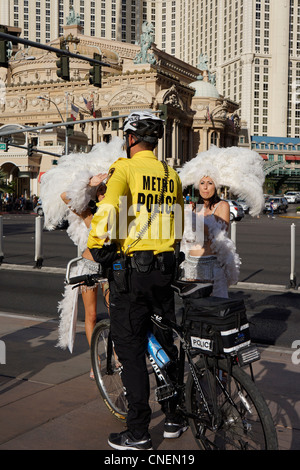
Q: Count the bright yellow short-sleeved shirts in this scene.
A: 0